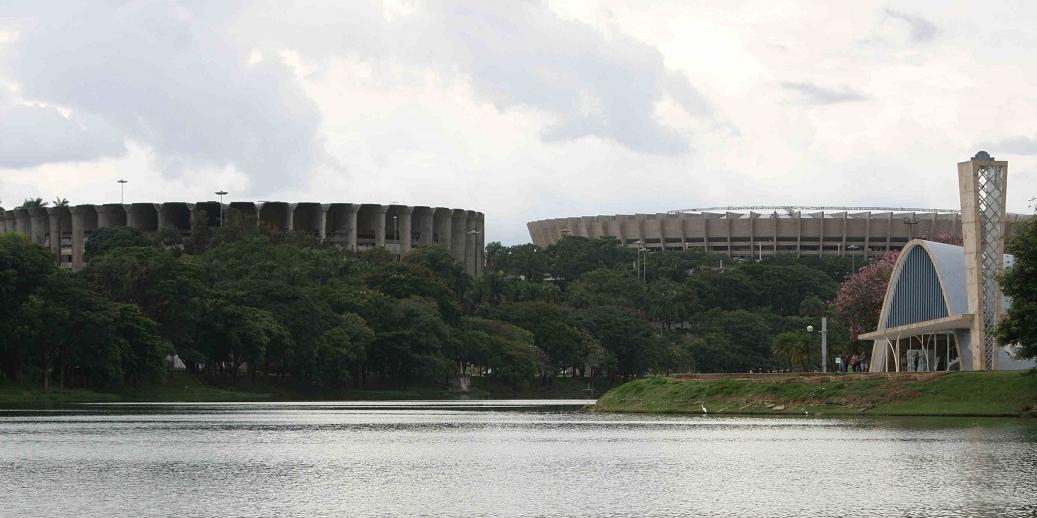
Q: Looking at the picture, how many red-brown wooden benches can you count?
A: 0